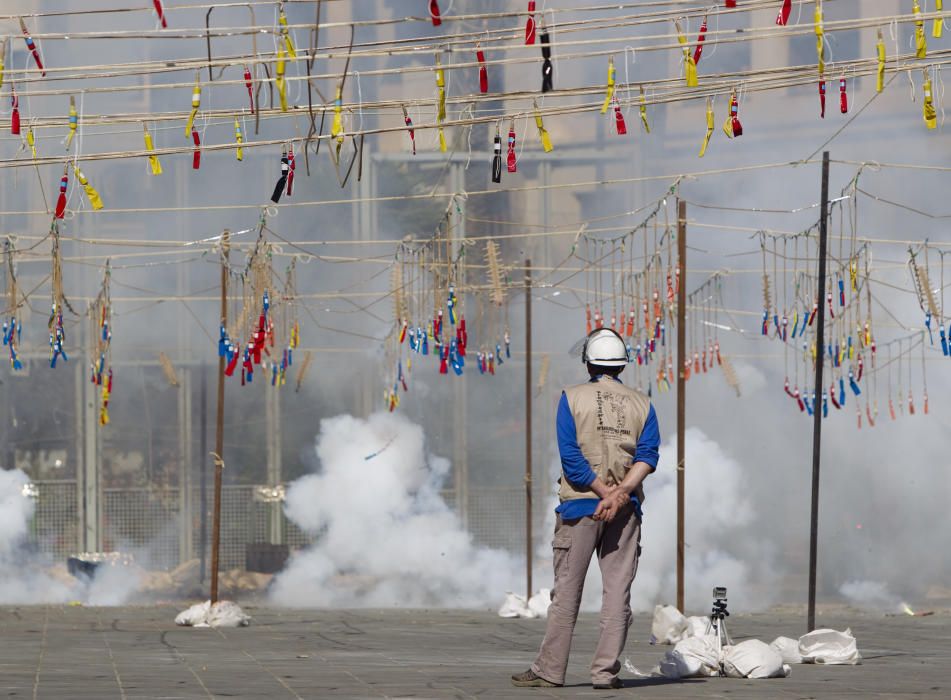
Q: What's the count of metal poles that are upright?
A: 4